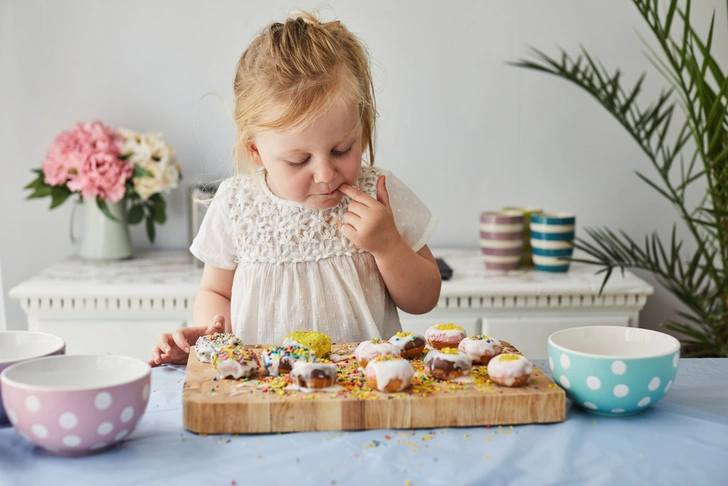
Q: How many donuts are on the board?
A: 12